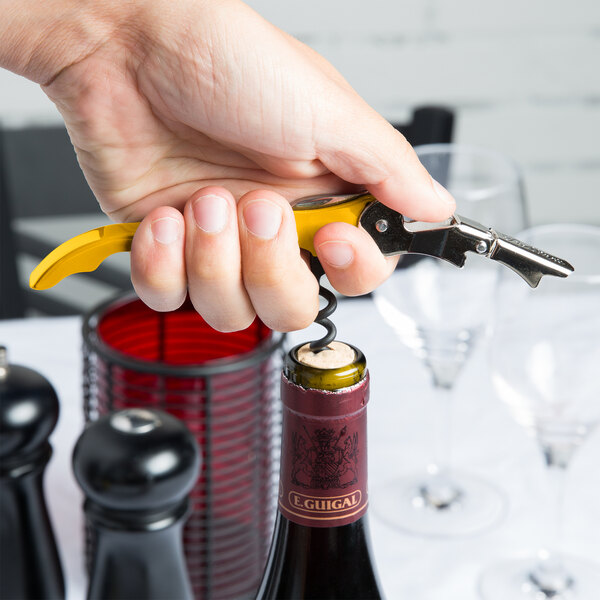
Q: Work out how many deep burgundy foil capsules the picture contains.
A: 1